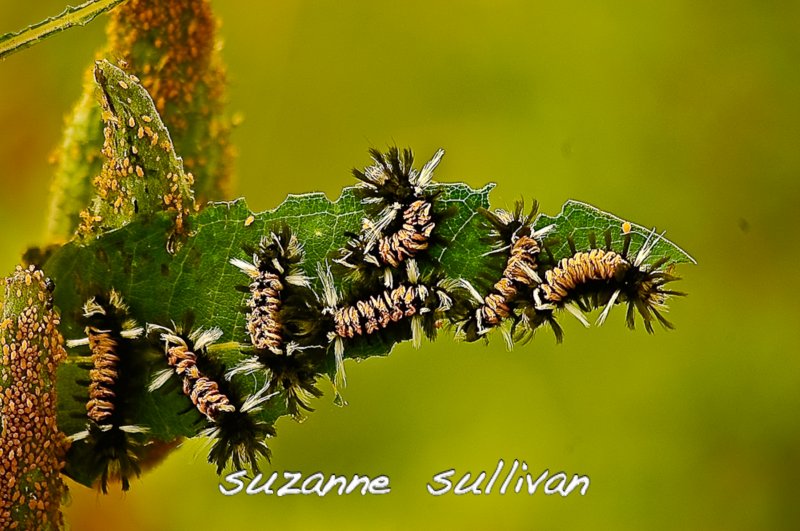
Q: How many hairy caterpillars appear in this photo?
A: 7